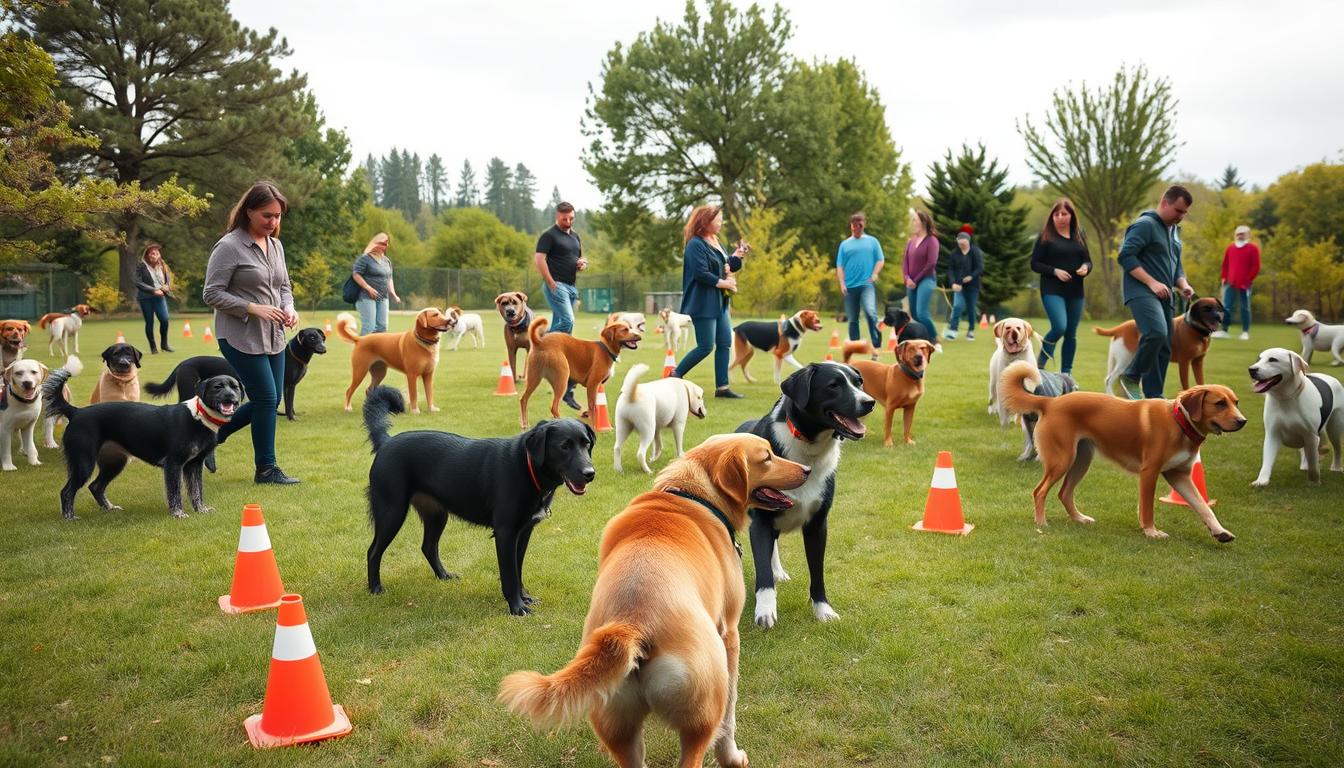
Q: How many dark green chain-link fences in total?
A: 1